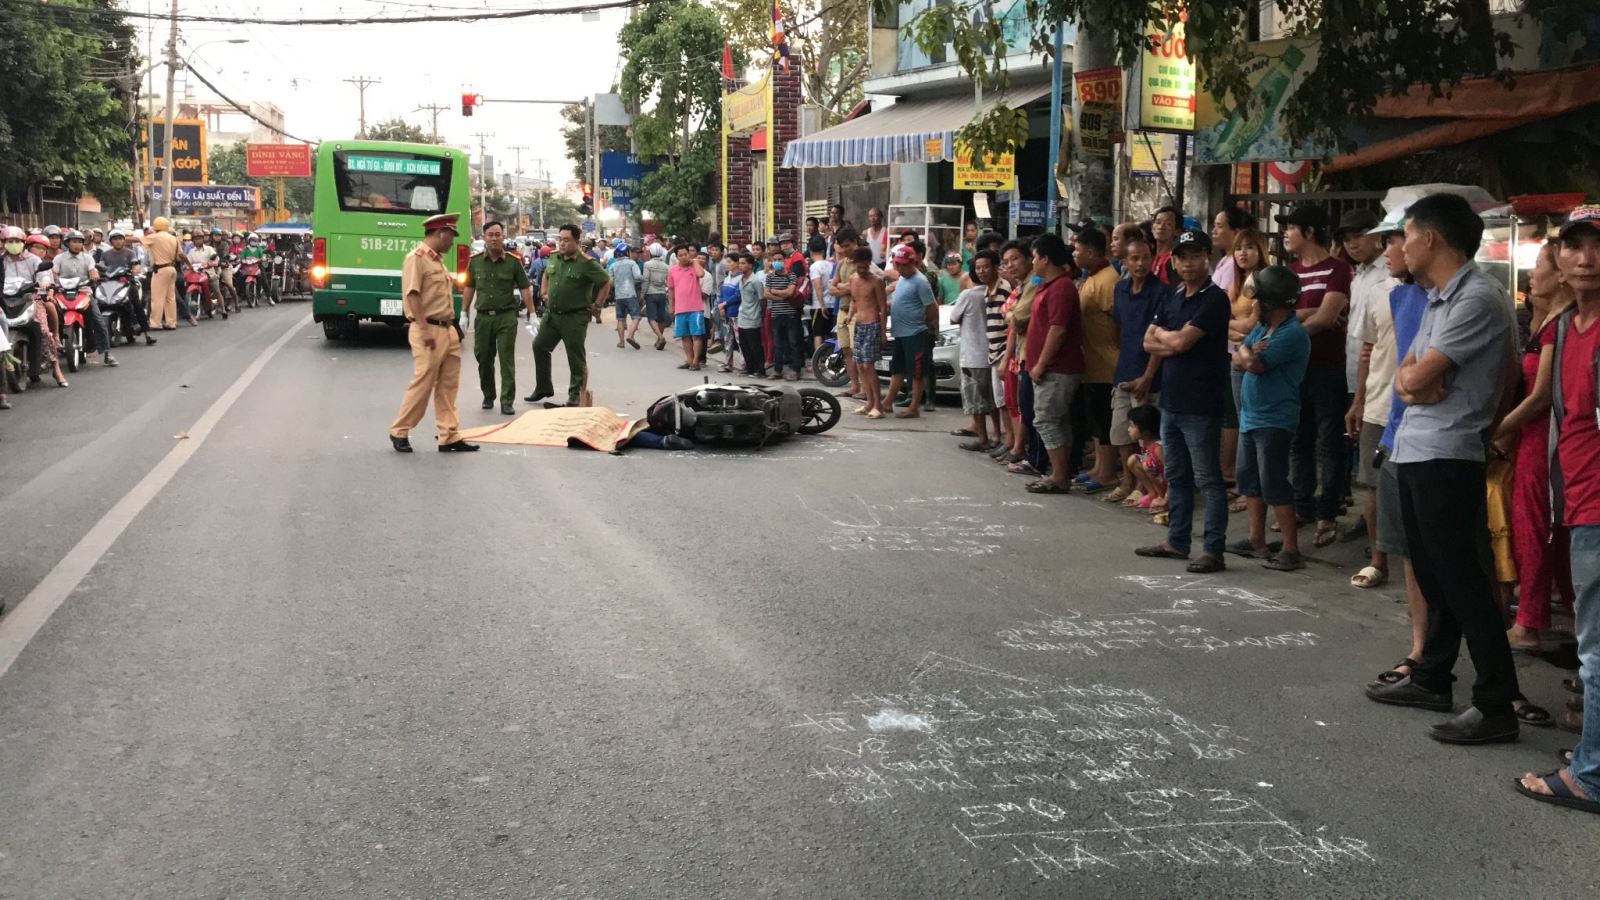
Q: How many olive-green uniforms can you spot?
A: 2